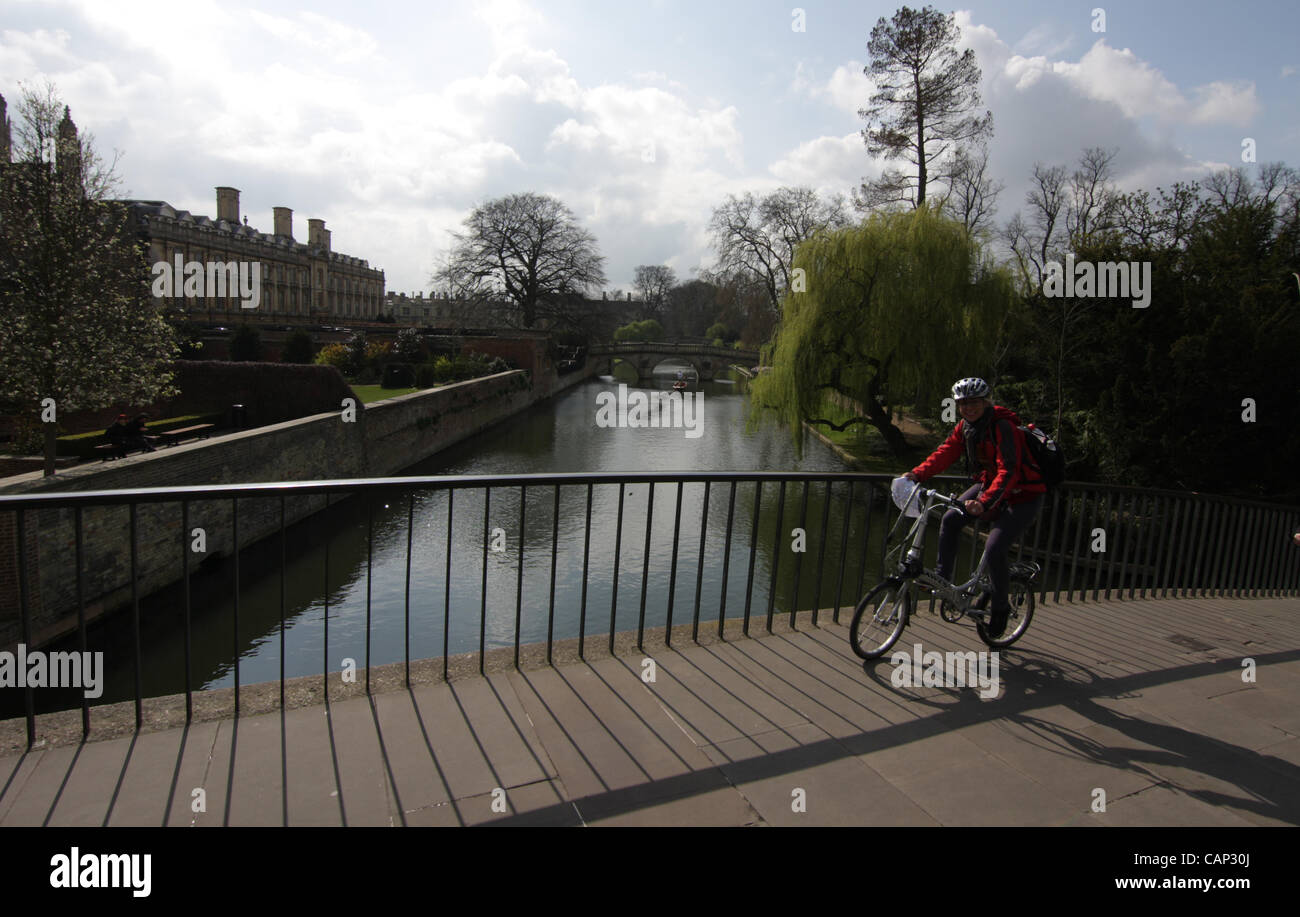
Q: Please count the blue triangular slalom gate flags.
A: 0